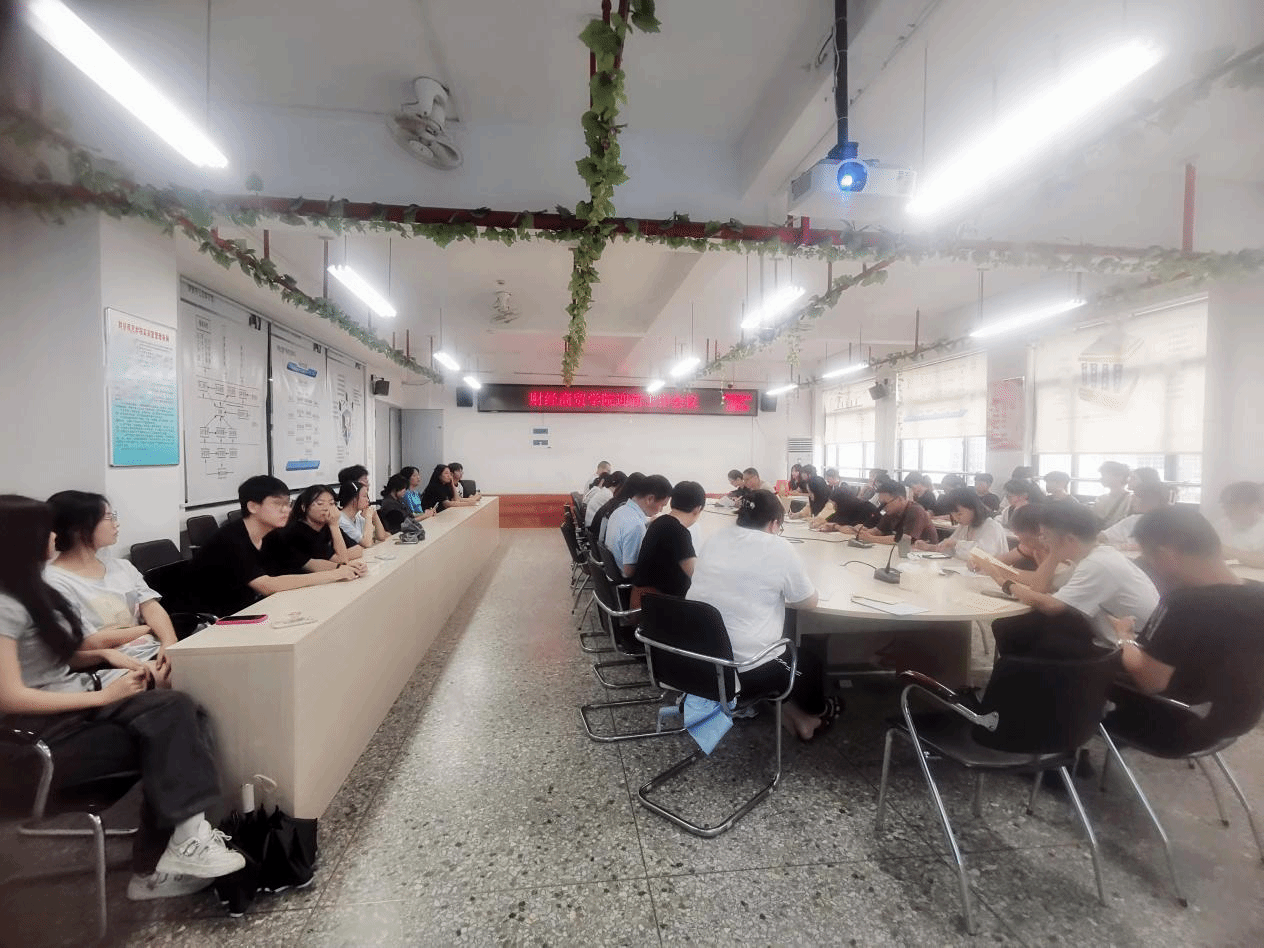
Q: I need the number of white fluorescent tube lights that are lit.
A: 11